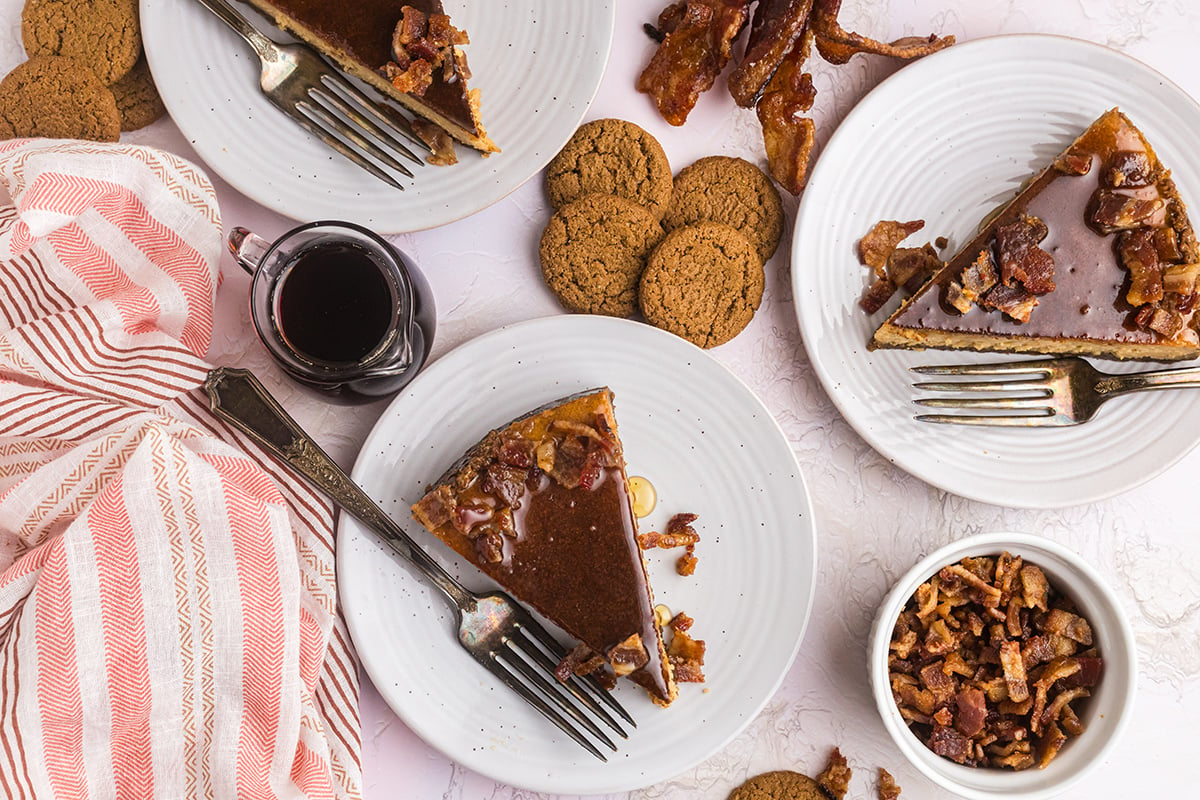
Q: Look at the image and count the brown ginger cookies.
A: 8